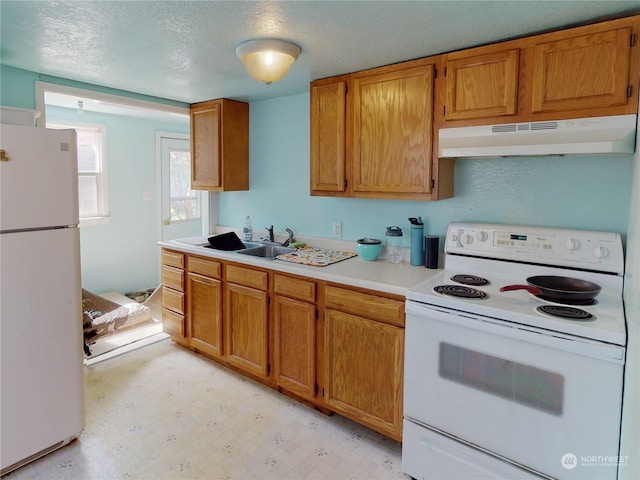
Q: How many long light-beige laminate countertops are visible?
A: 1